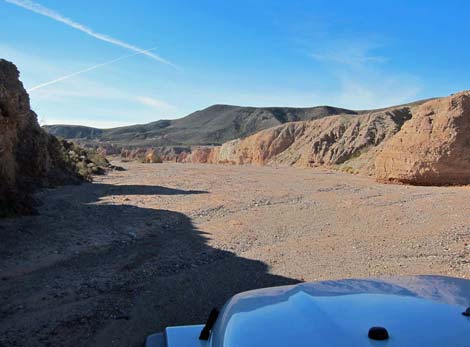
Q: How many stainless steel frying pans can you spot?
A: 0